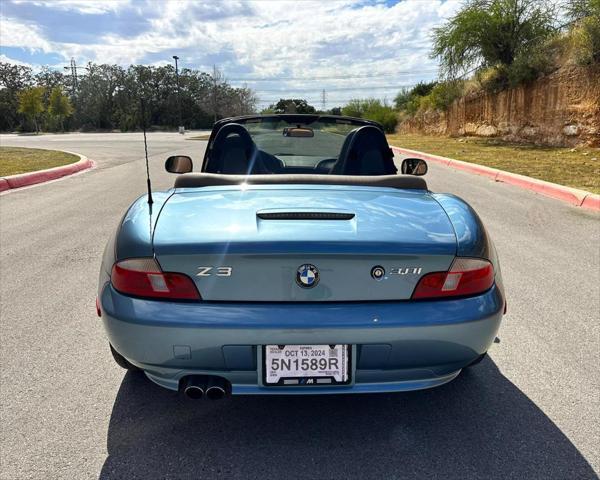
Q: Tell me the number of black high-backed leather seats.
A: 2